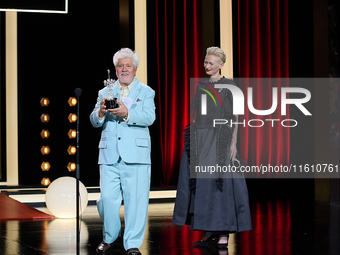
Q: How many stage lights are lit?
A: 11